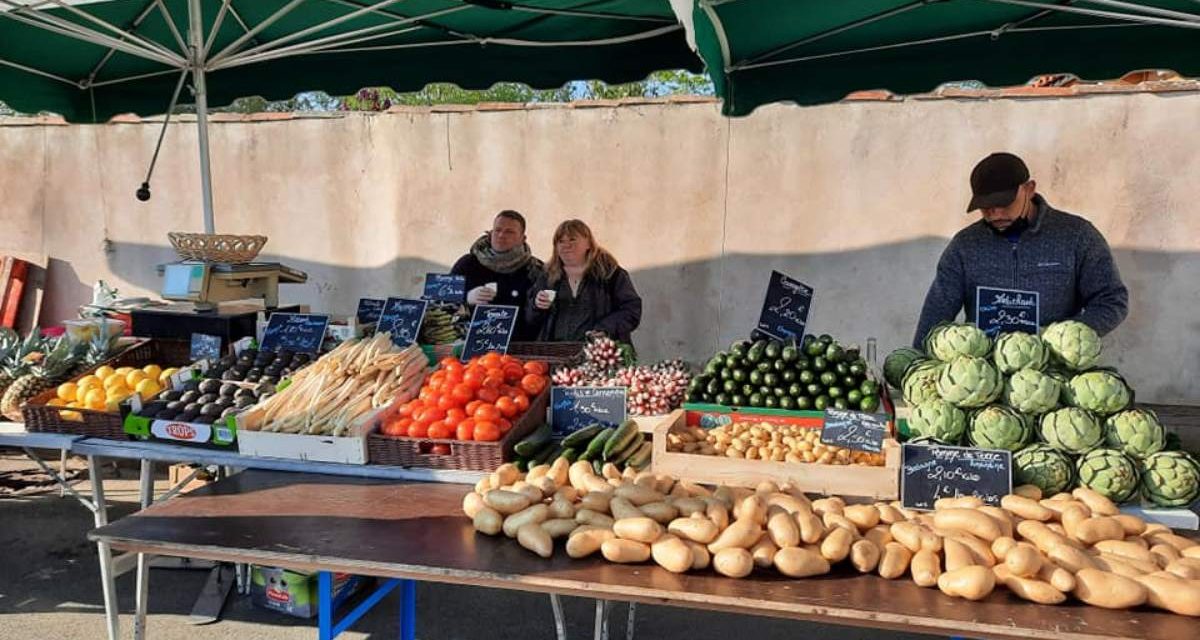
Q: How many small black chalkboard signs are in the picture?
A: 11